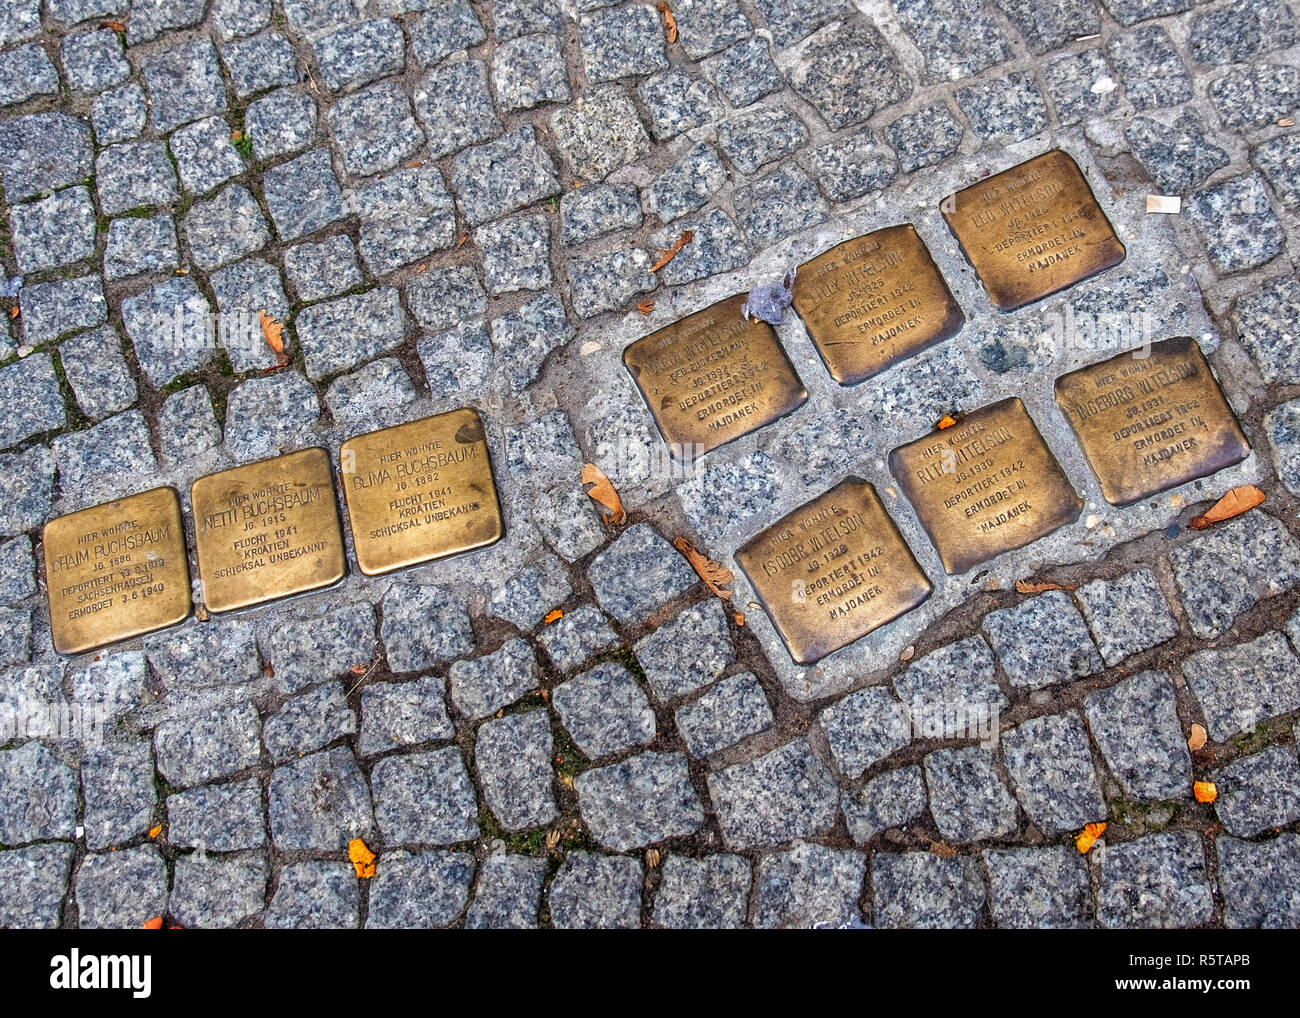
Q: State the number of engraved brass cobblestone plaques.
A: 9